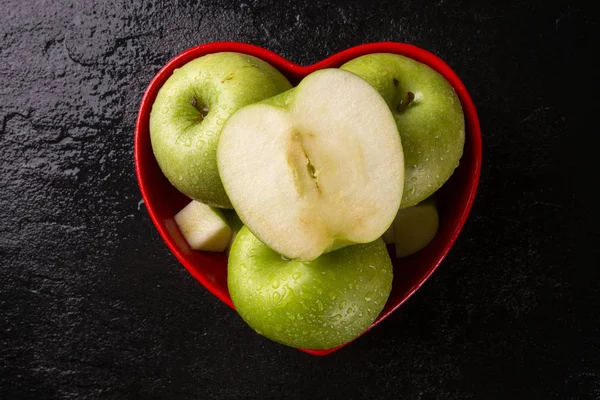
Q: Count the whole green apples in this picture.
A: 3